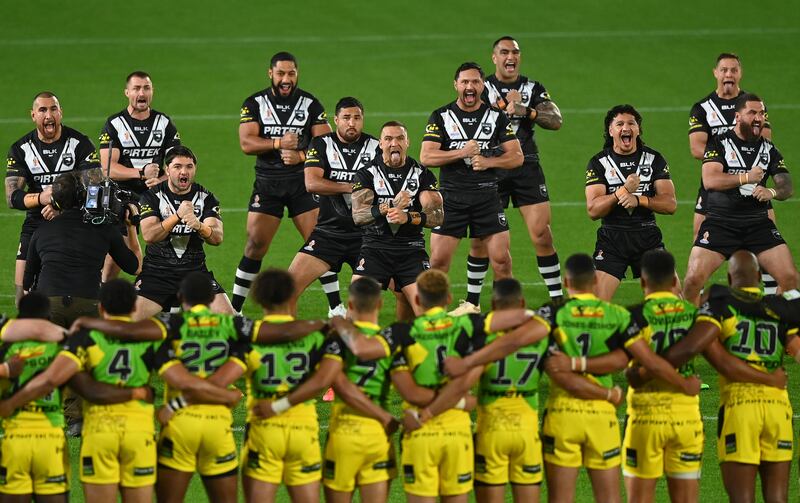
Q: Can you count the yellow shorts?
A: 10